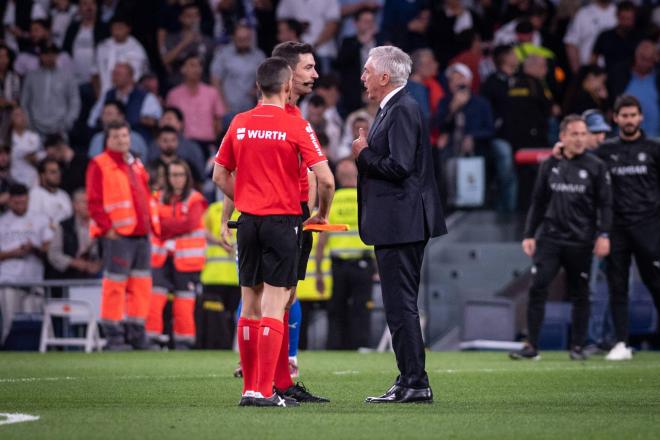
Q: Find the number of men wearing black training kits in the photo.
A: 2